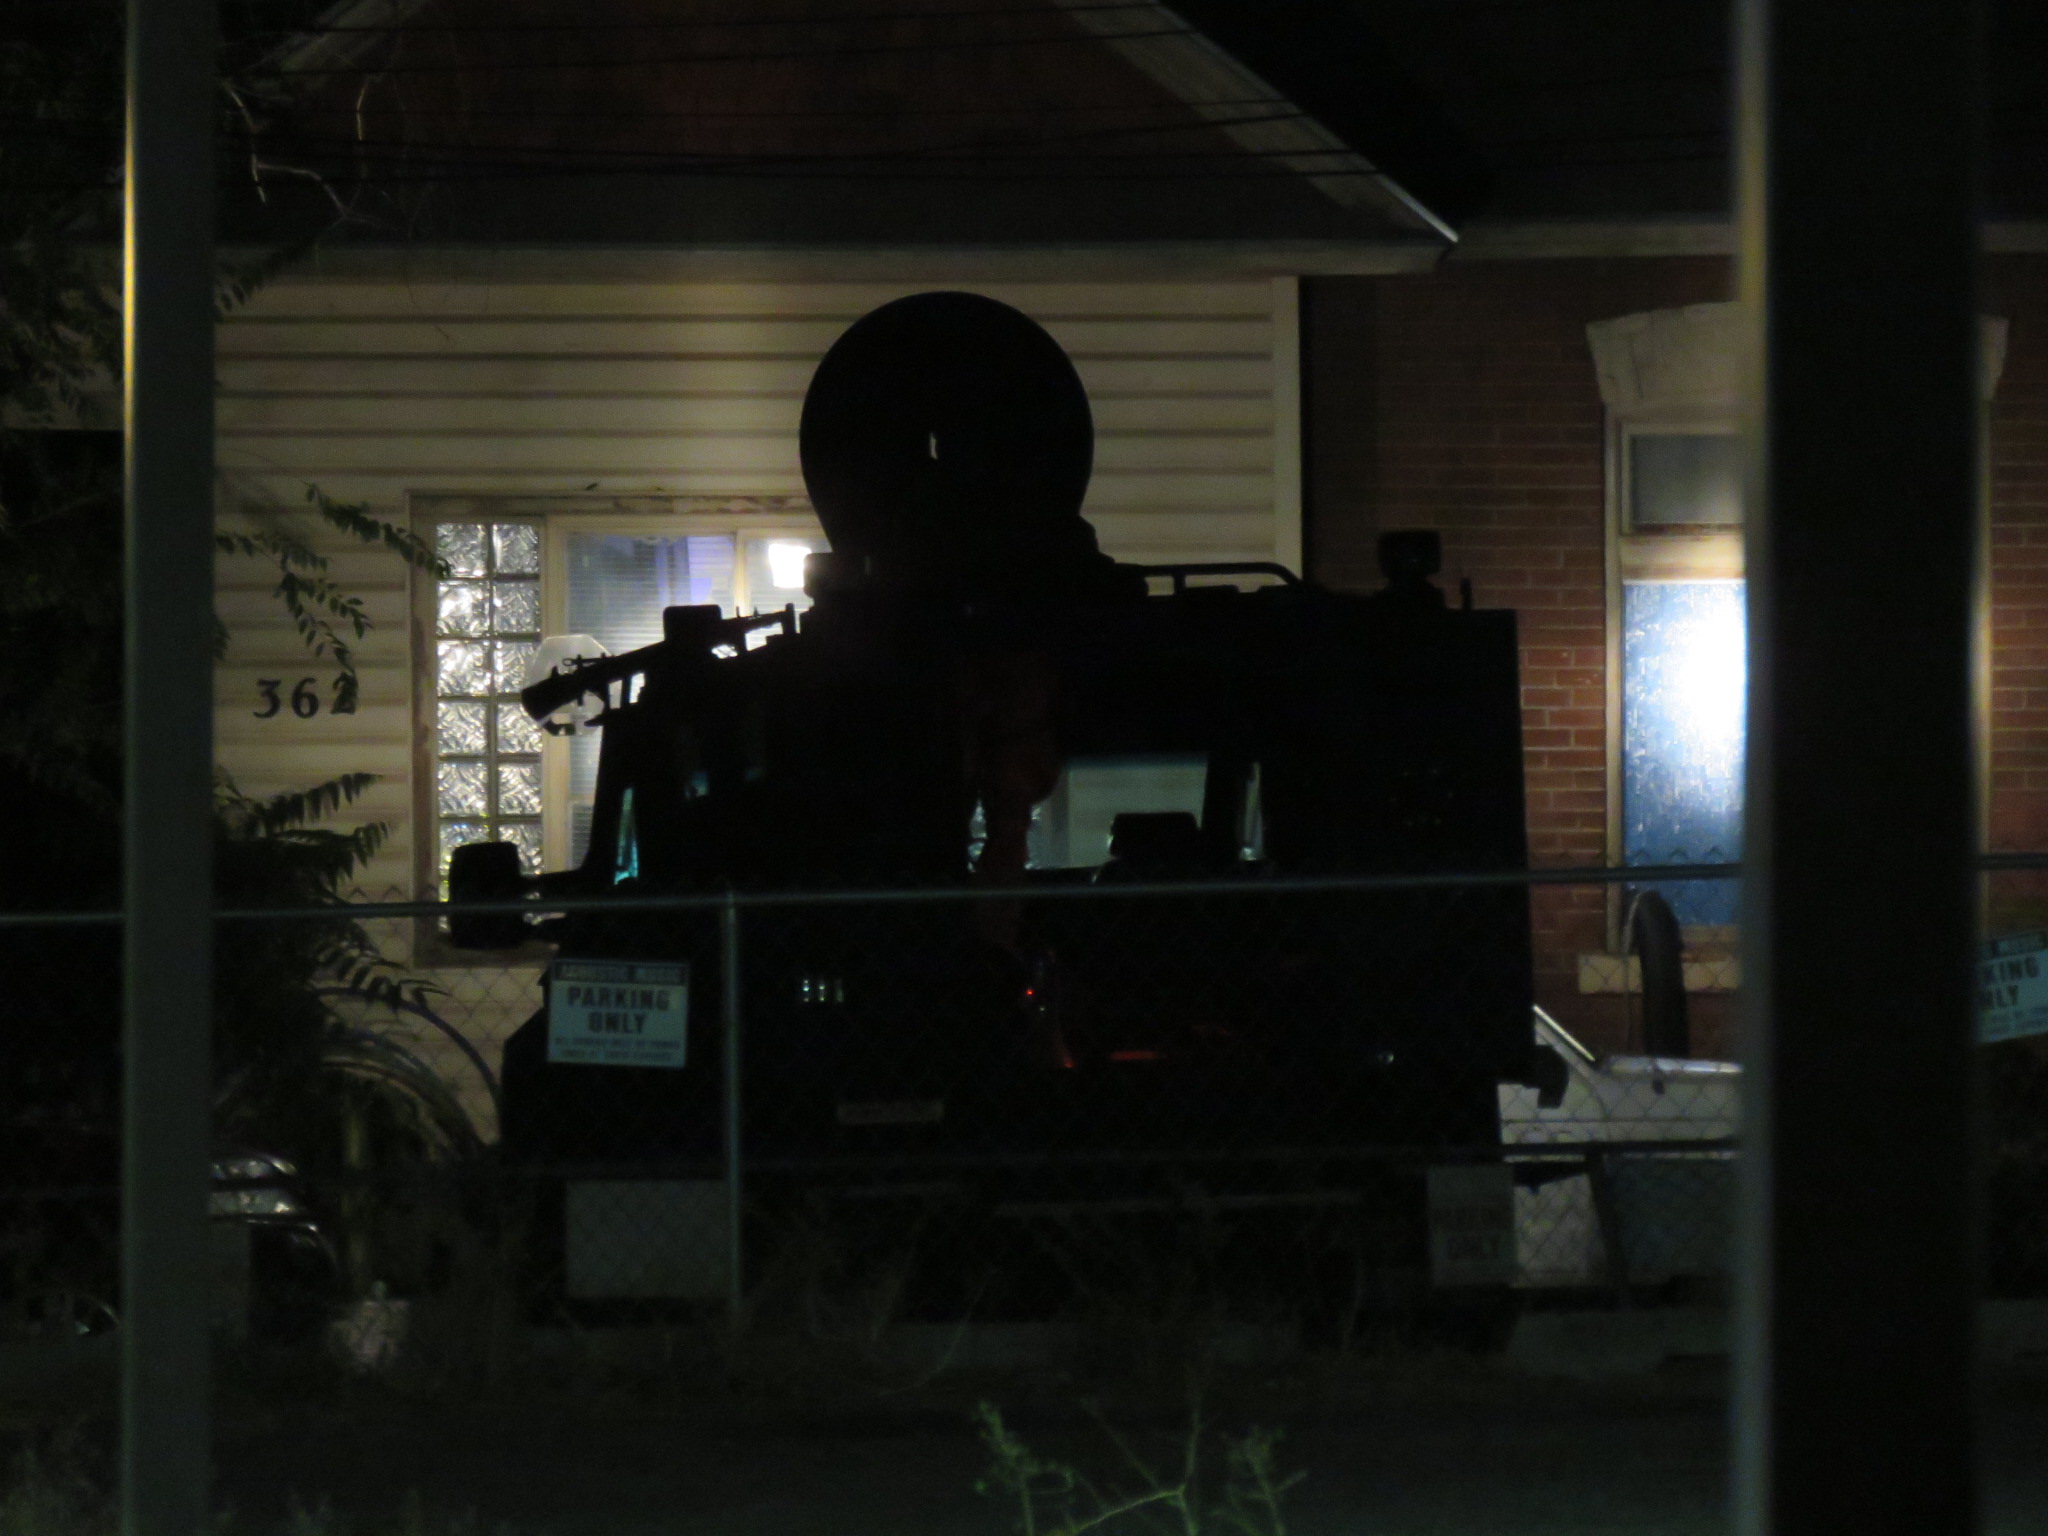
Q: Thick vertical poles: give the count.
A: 2